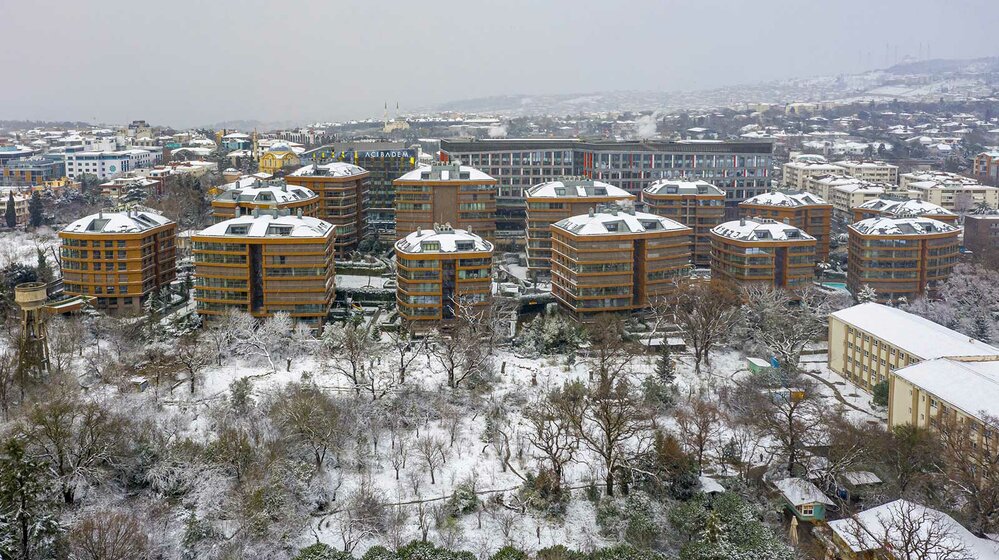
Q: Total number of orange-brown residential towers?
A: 13